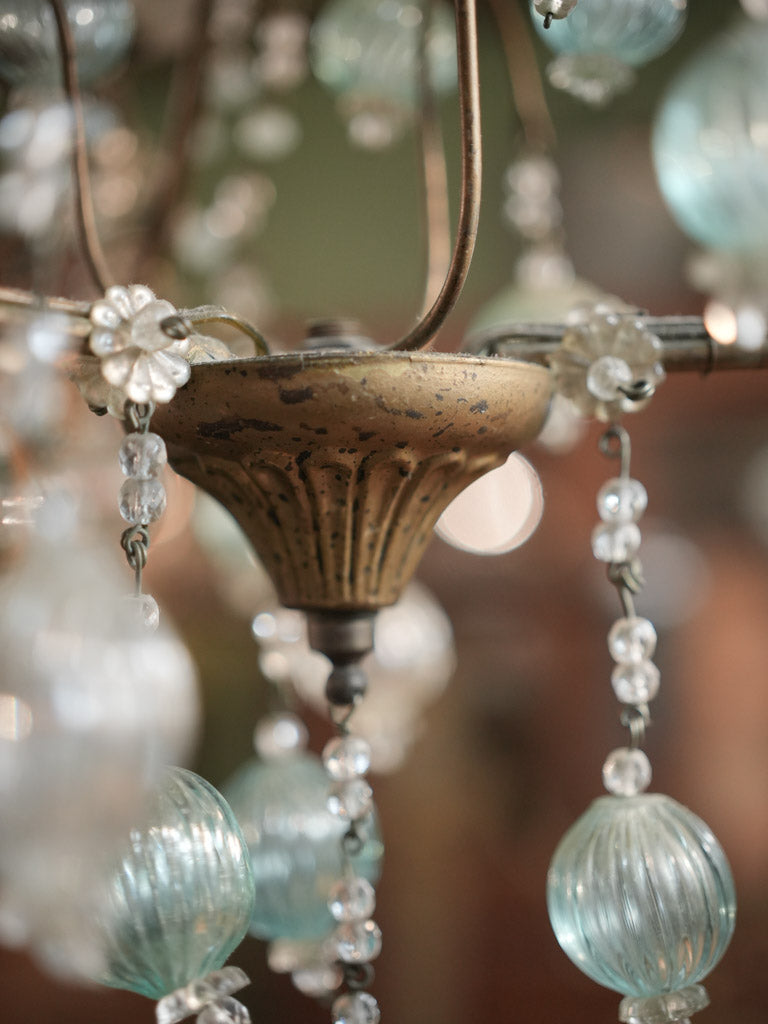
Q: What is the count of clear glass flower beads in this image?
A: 2